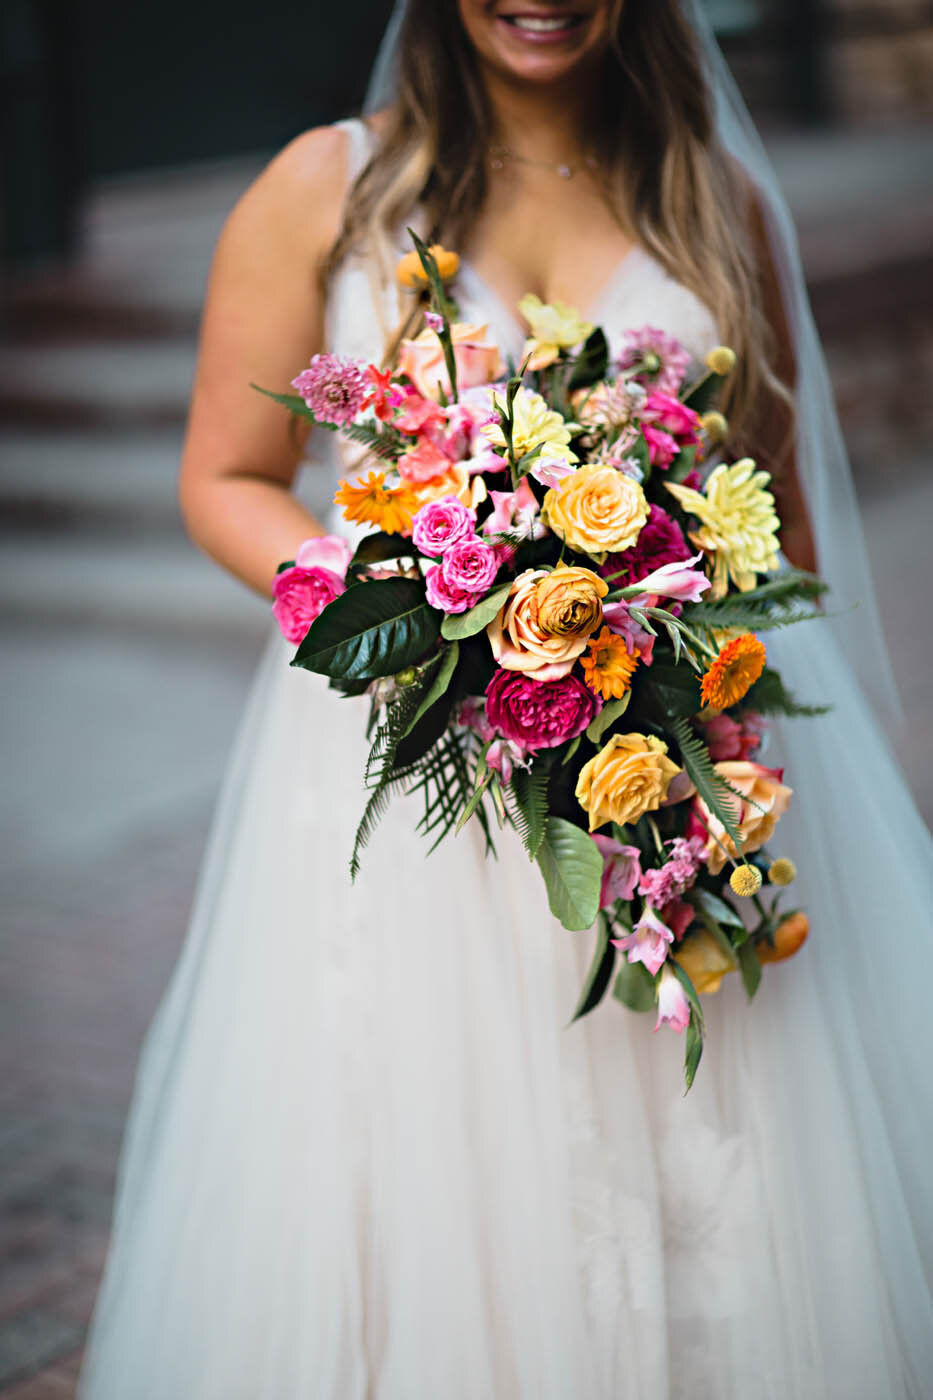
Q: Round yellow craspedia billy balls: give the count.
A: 4